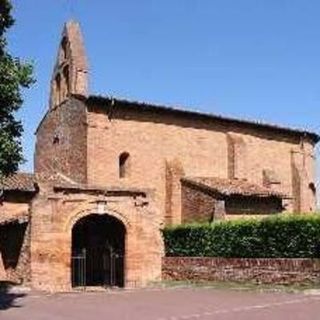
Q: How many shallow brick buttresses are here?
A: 3